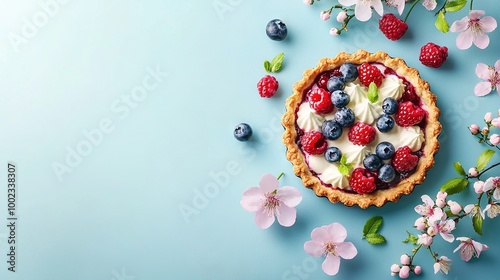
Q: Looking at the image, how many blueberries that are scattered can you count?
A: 2